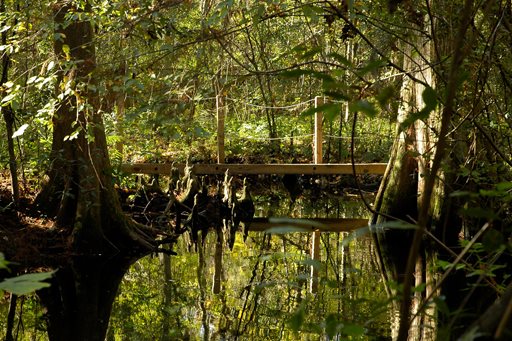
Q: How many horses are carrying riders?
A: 0